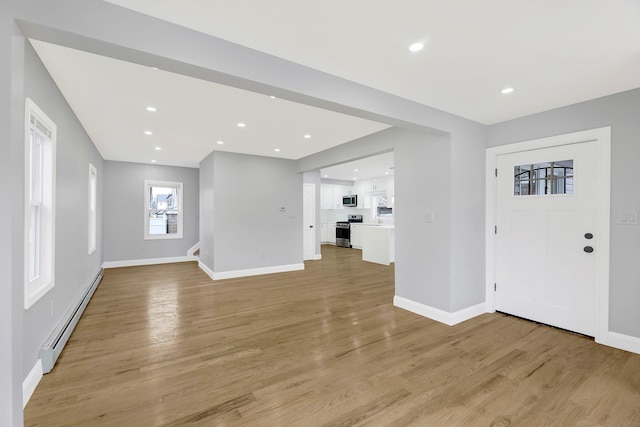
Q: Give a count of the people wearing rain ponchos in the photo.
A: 0